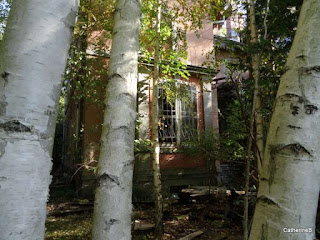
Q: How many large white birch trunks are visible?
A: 3